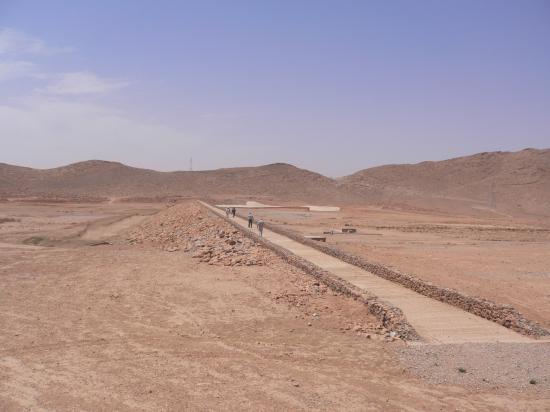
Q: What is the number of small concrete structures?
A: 2